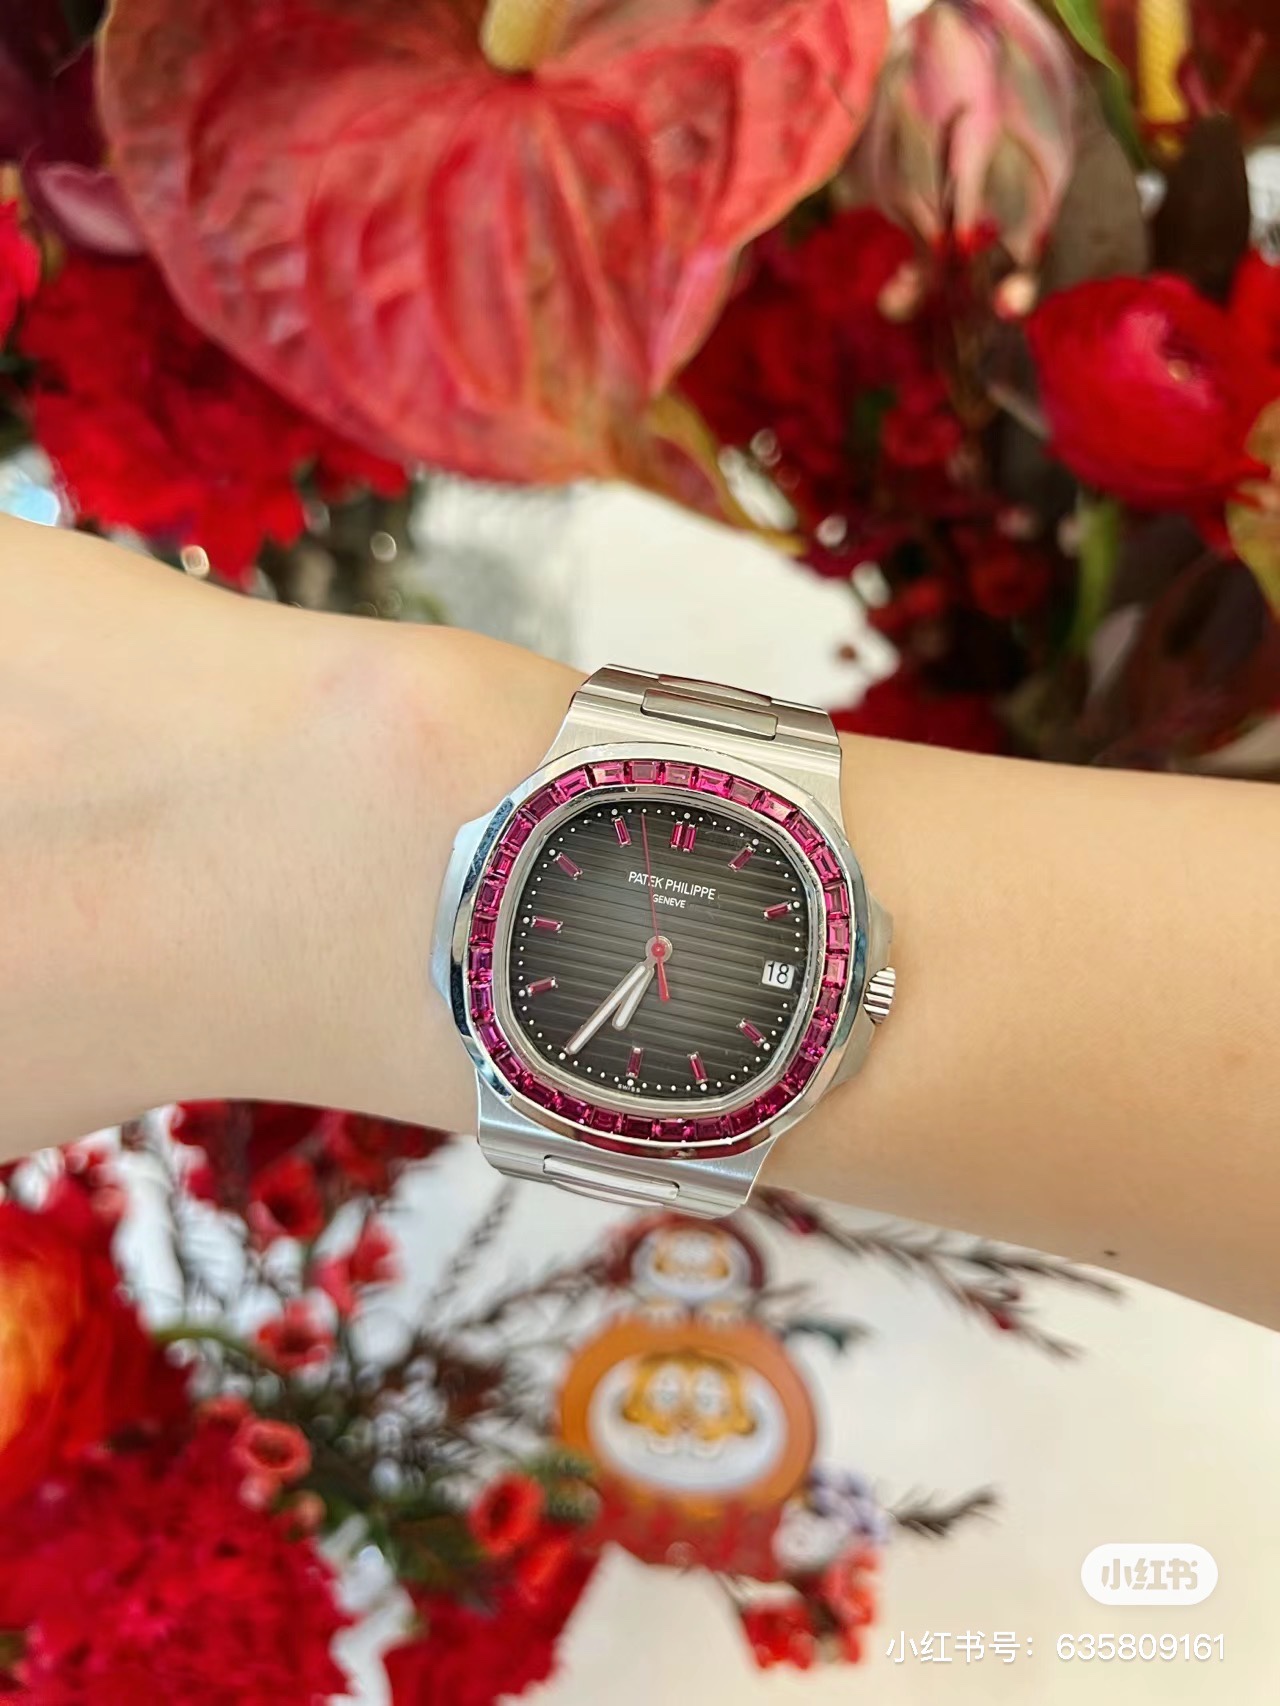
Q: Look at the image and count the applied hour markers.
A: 11